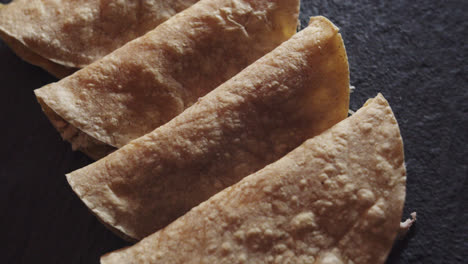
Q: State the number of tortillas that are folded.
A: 4